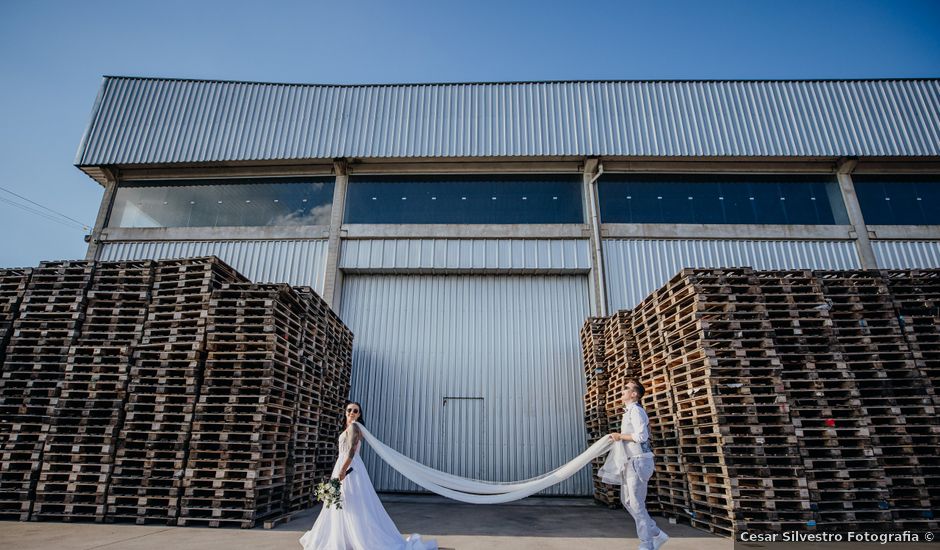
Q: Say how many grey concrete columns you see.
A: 4